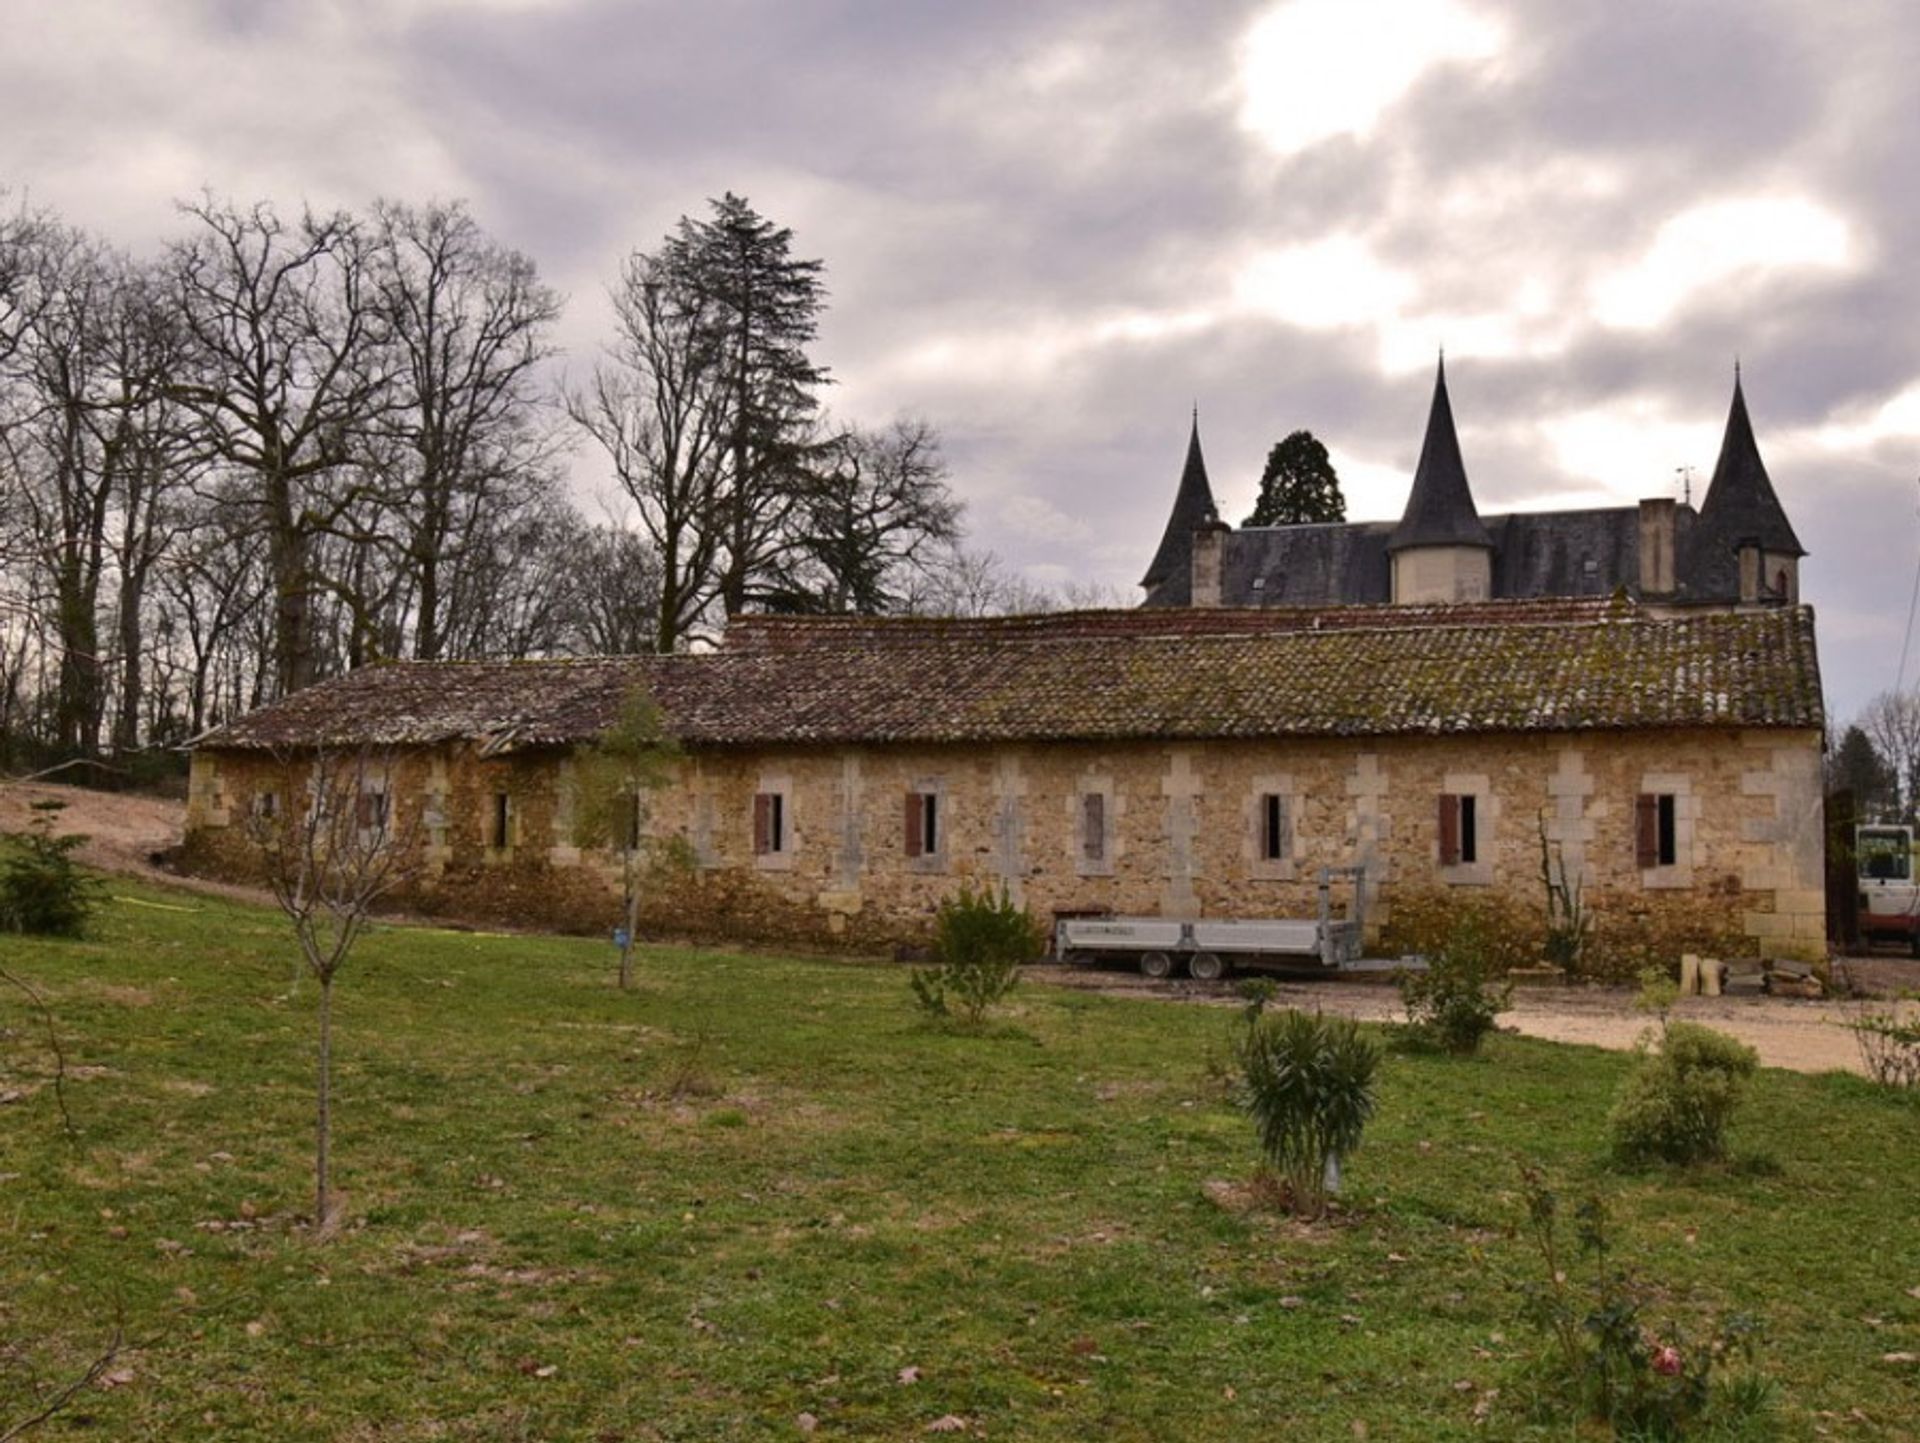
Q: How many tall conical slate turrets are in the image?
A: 3